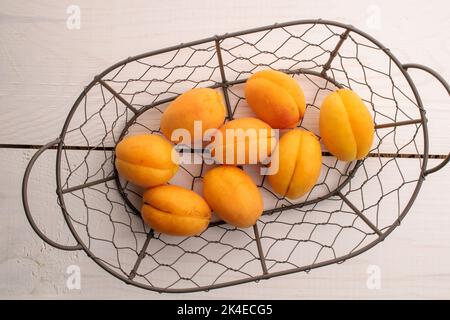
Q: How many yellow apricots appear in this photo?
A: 8